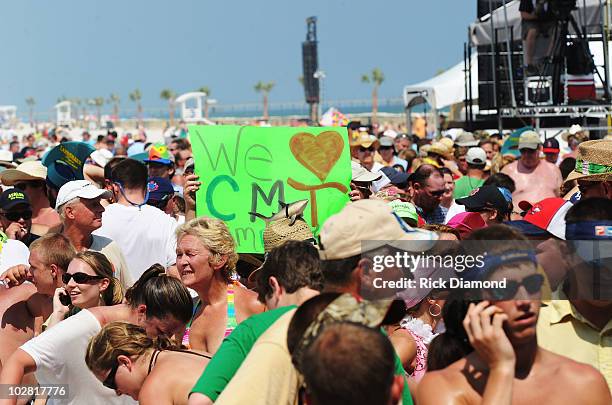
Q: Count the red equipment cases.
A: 1